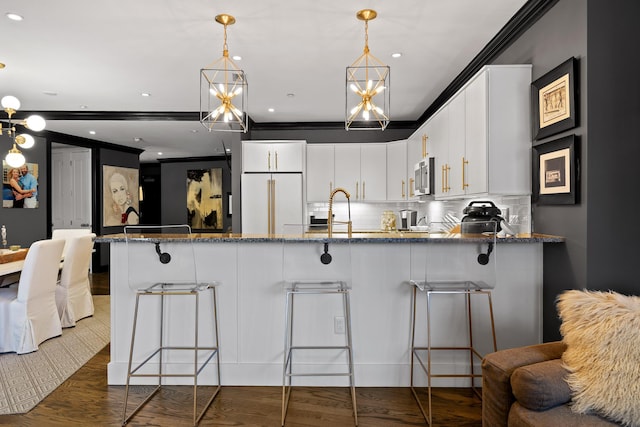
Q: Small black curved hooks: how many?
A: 3